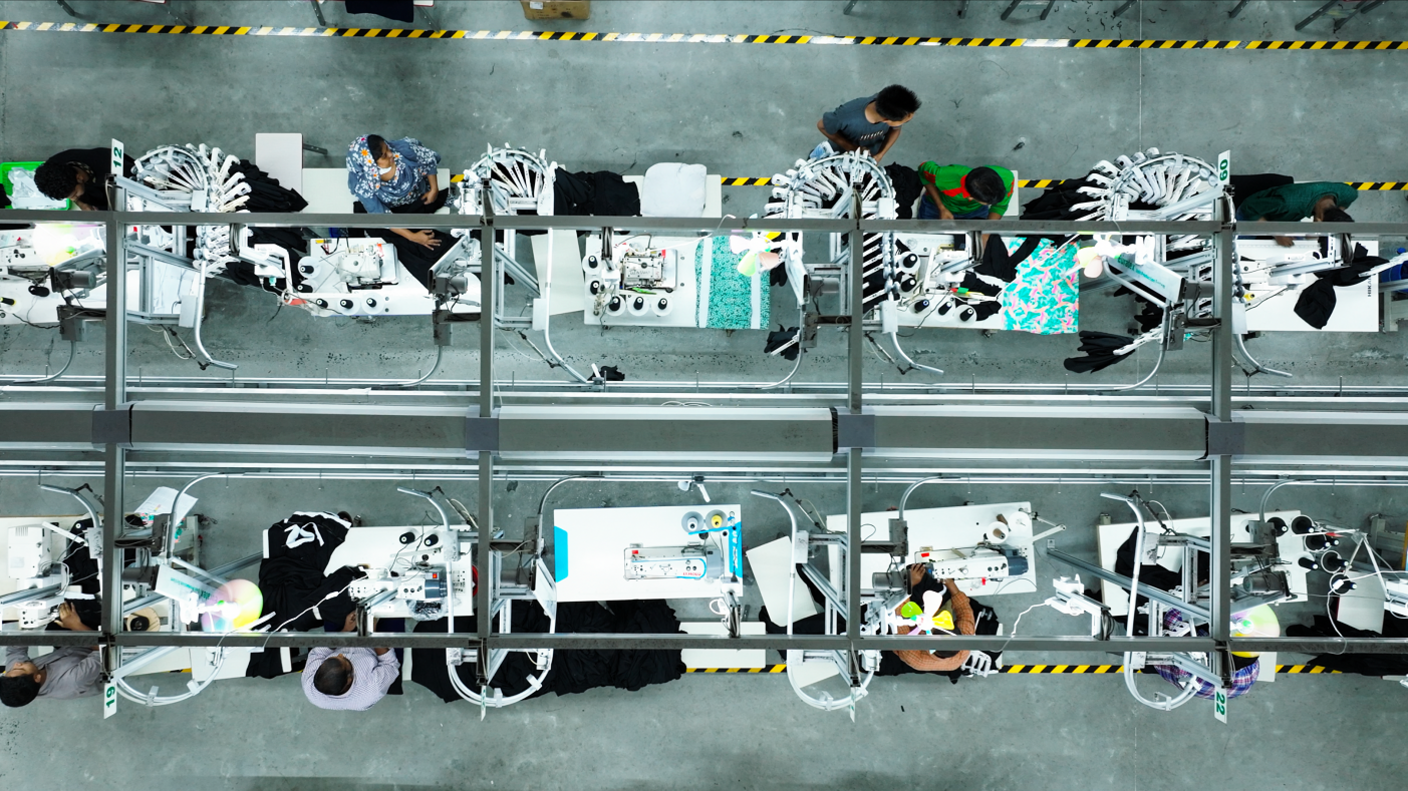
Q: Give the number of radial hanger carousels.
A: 4